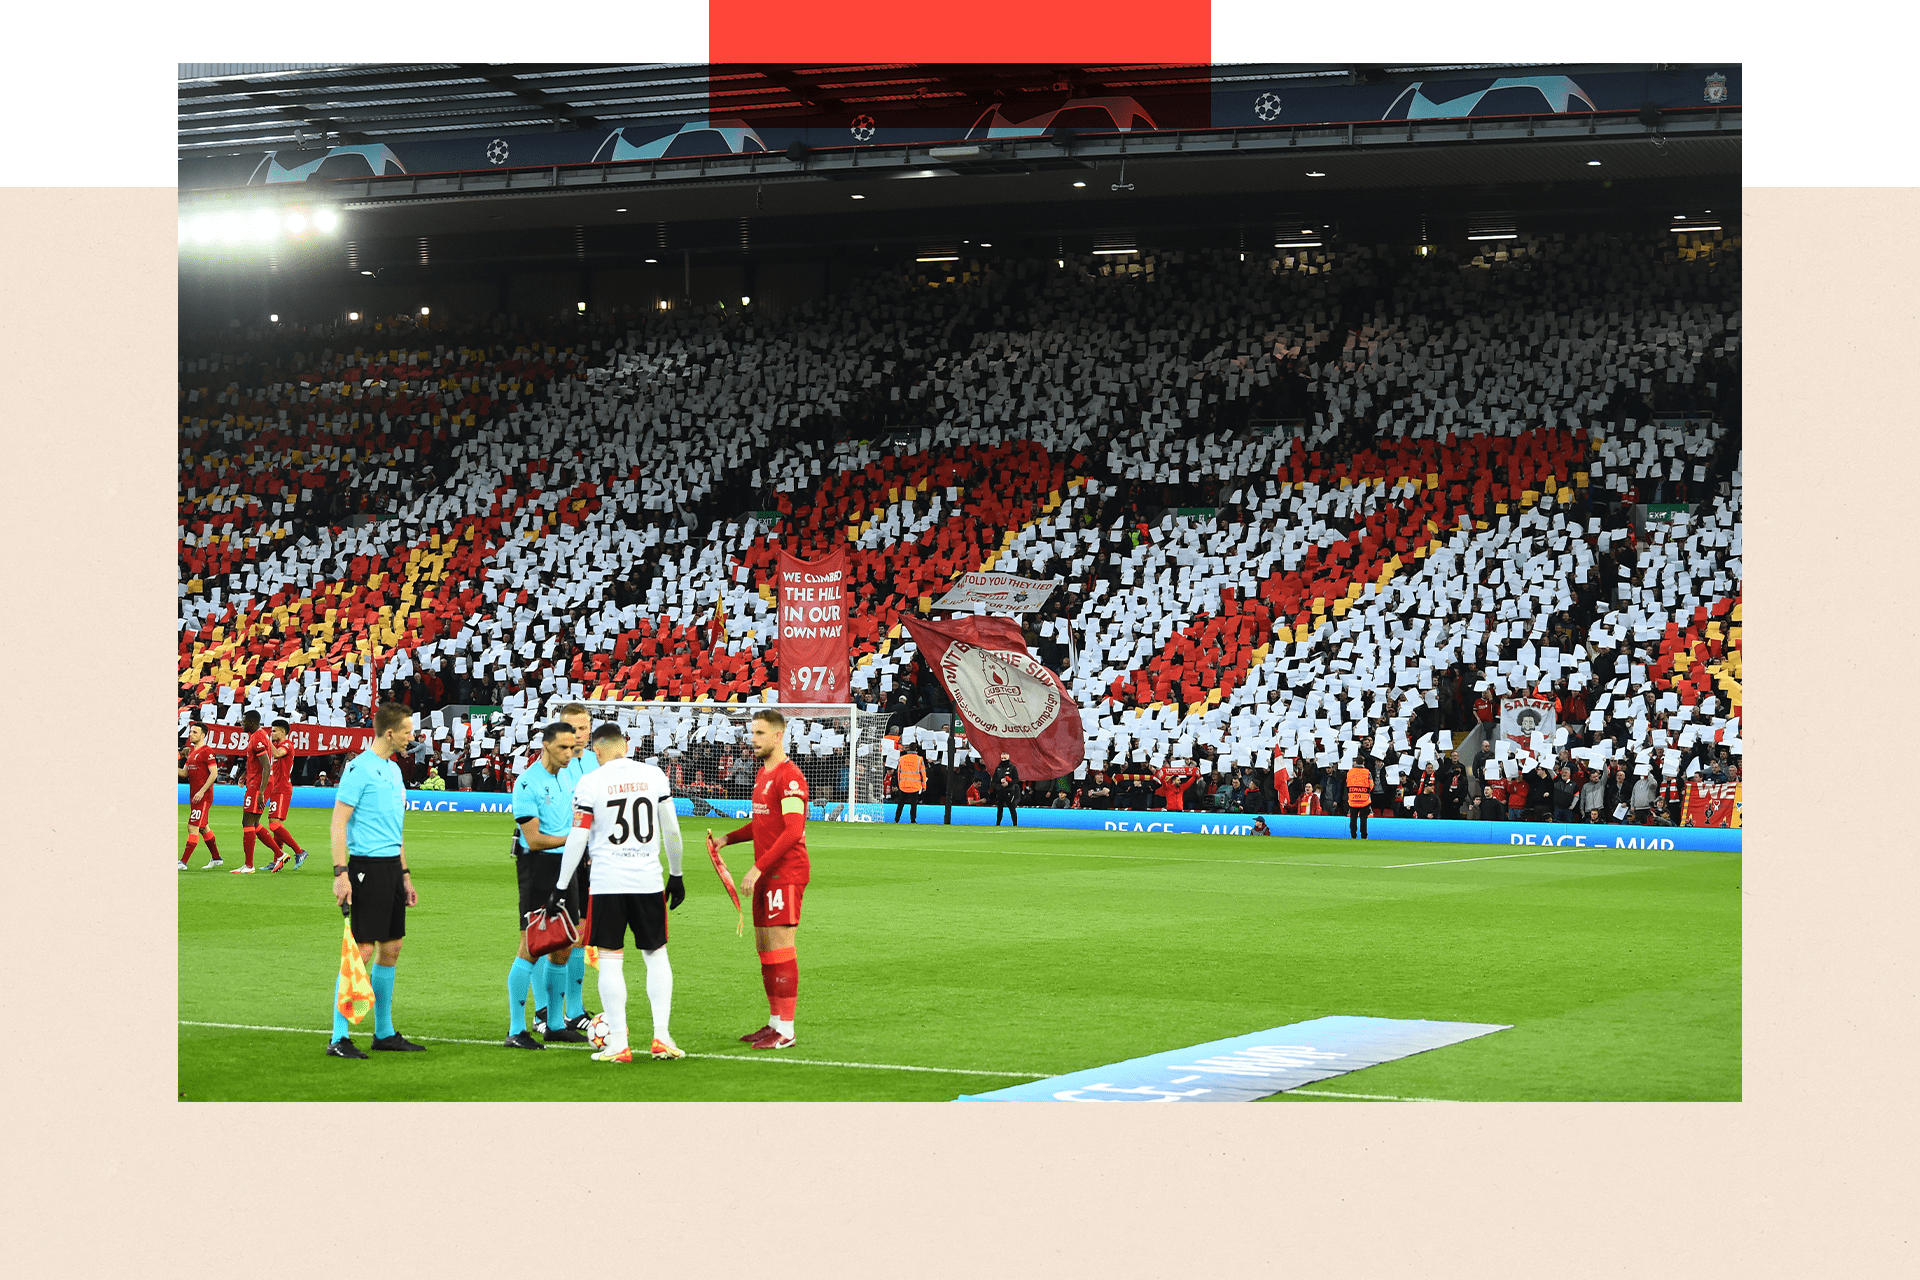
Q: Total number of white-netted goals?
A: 1